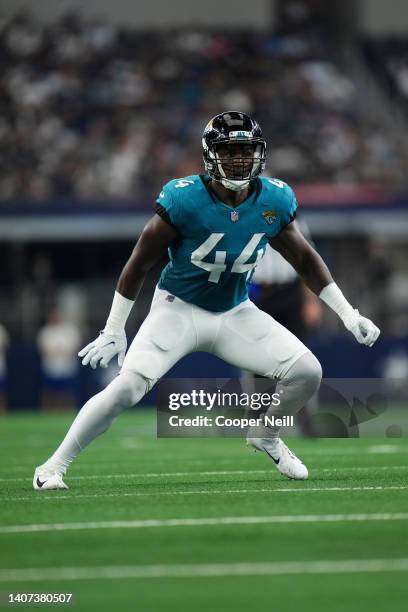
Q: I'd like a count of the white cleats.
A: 2